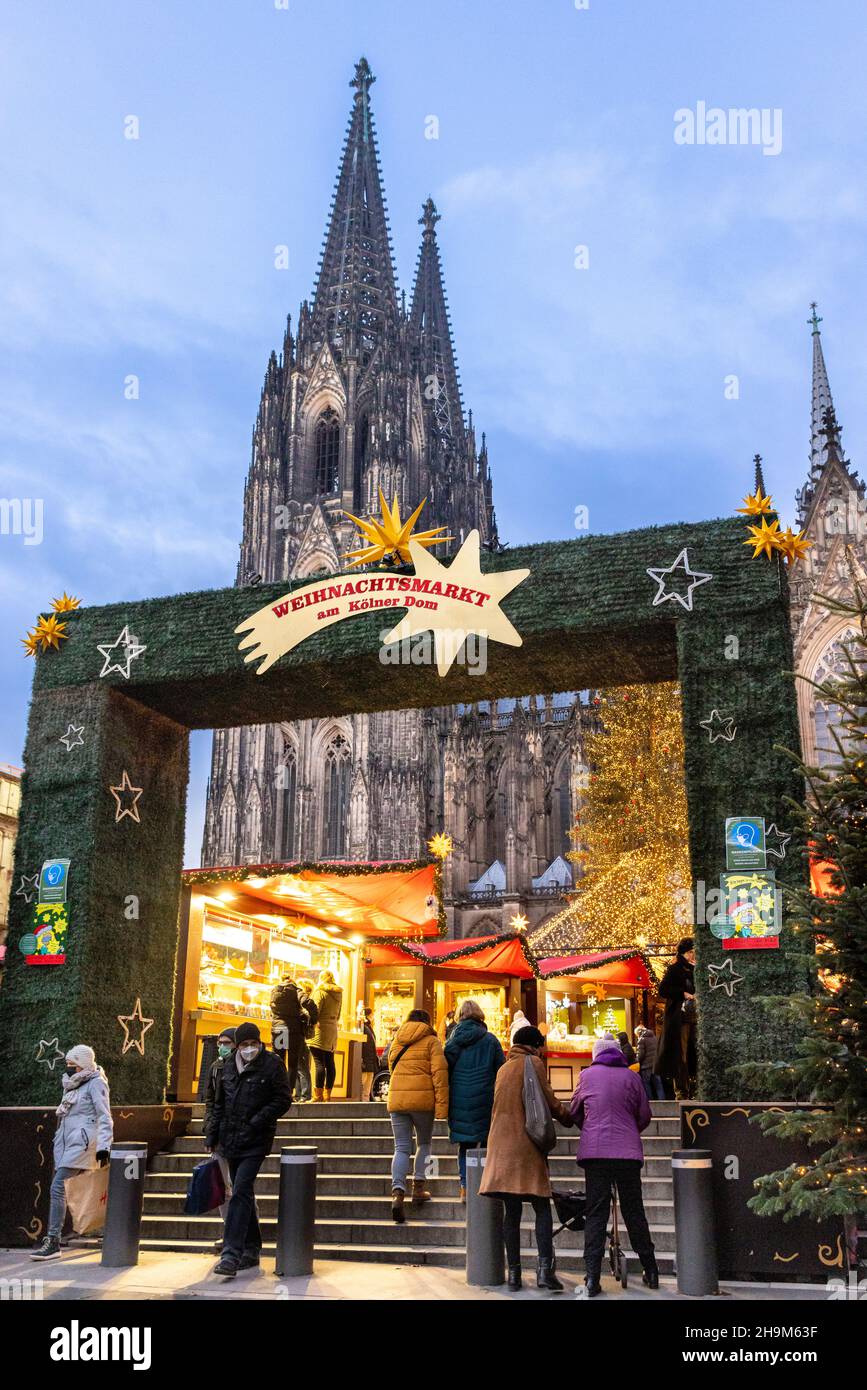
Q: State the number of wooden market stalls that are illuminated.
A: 3